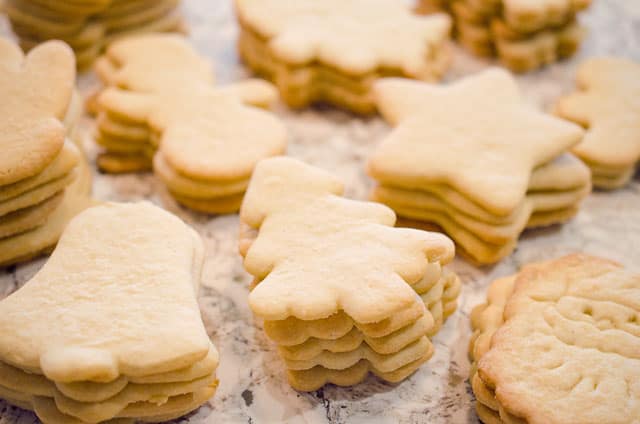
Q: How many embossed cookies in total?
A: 1